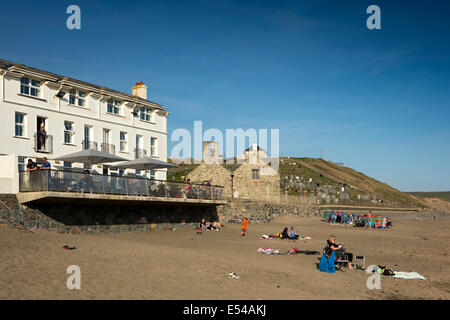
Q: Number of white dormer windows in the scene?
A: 4